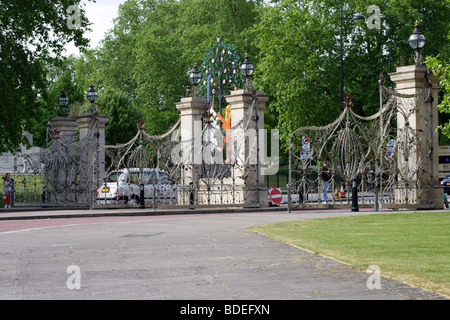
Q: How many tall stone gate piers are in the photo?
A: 5